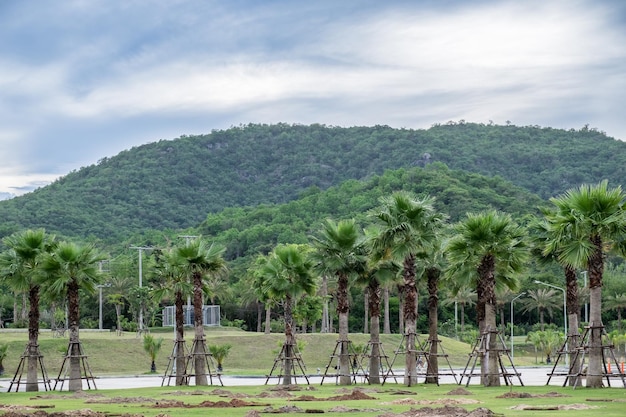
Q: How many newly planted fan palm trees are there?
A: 13